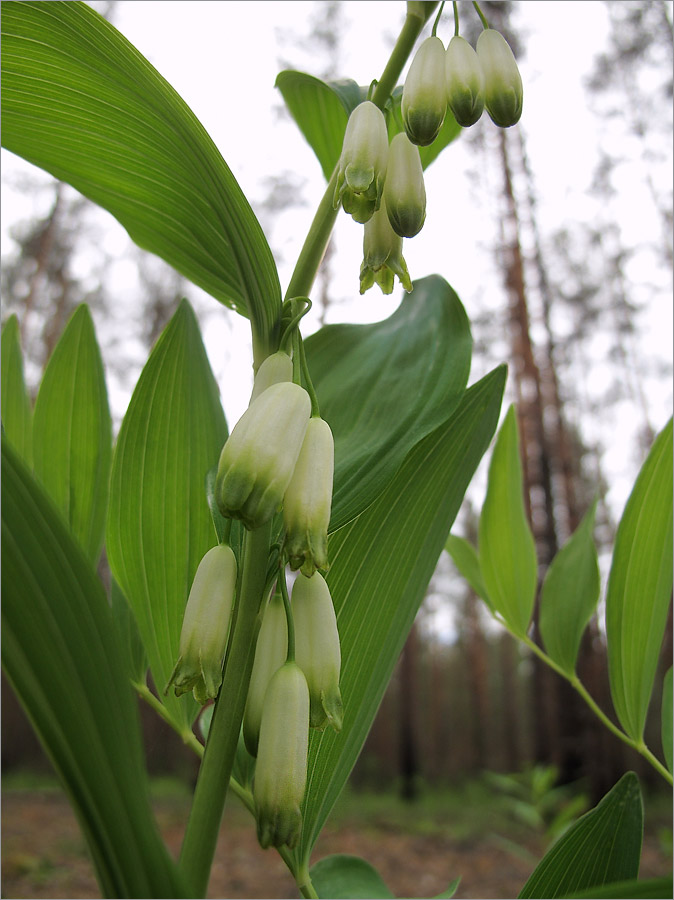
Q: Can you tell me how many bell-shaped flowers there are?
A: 13